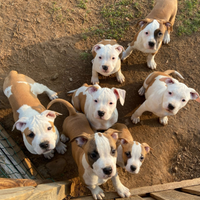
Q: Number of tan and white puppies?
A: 7